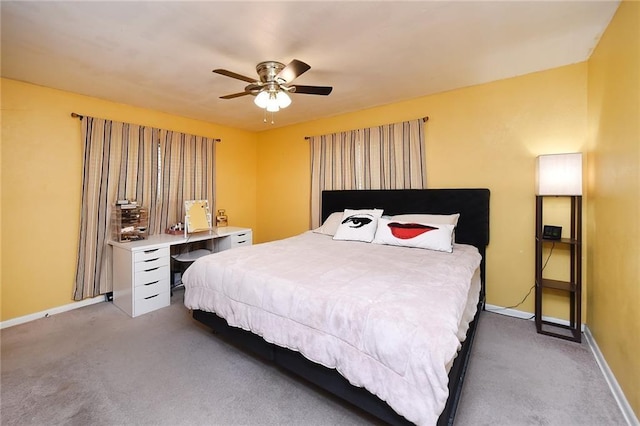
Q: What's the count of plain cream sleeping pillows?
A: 2